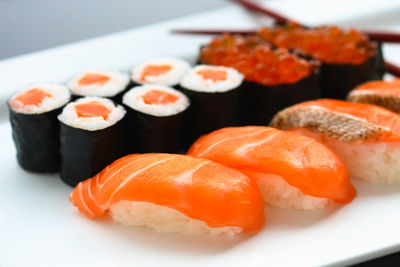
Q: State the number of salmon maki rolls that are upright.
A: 6